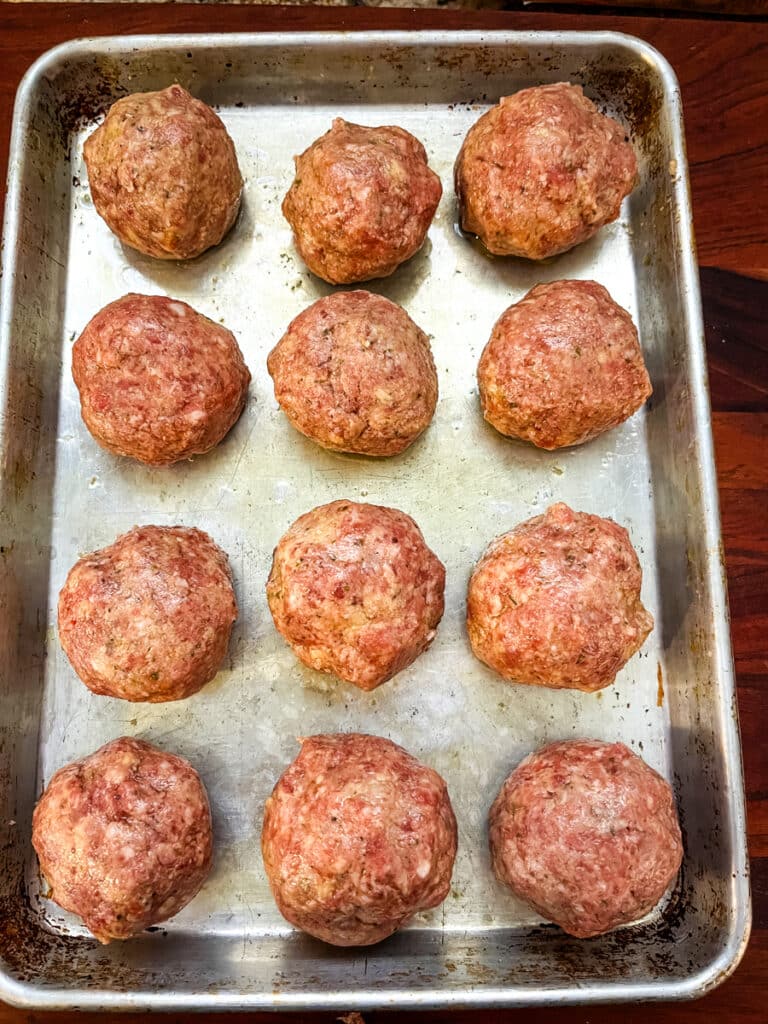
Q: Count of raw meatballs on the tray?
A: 12